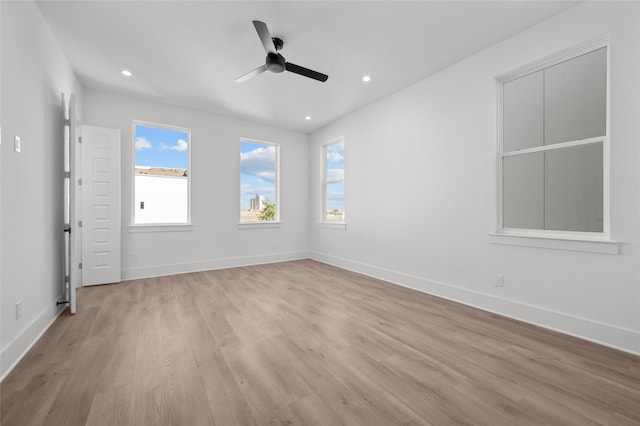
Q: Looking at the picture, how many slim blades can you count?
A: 3